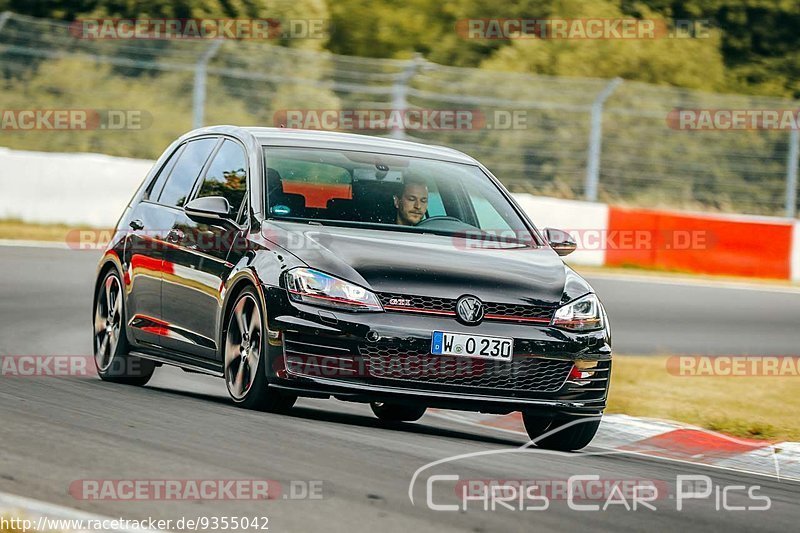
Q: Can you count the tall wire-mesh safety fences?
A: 1